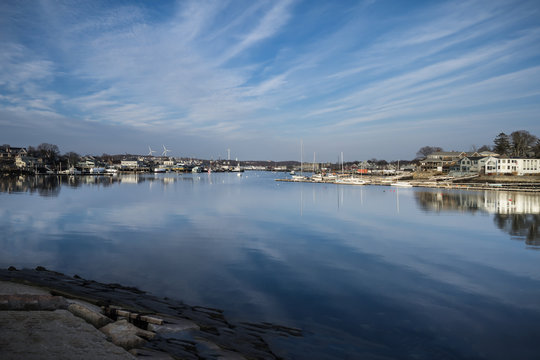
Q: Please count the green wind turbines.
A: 0